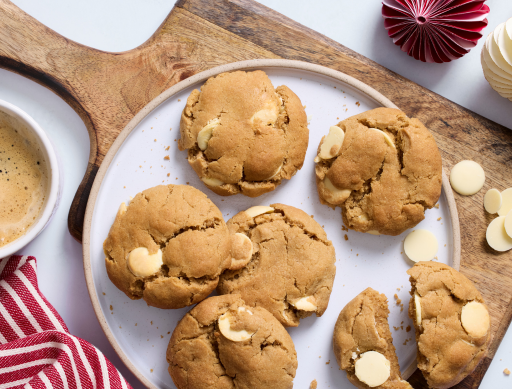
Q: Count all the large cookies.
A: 6